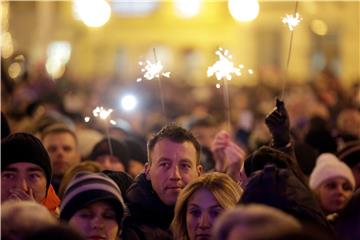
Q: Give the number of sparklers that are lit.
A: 4